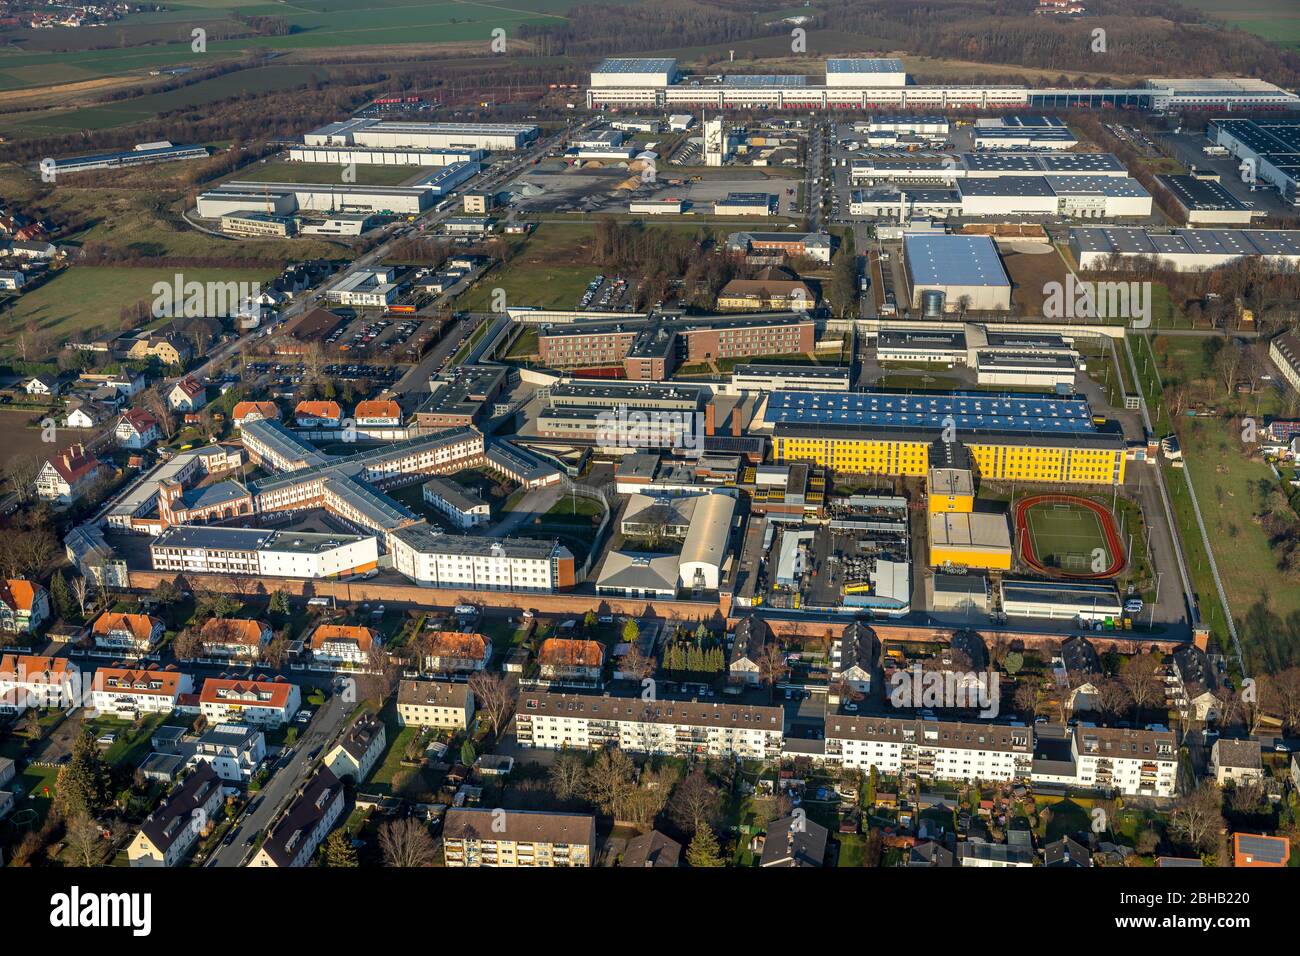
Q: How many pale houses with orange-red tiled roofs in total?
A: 15